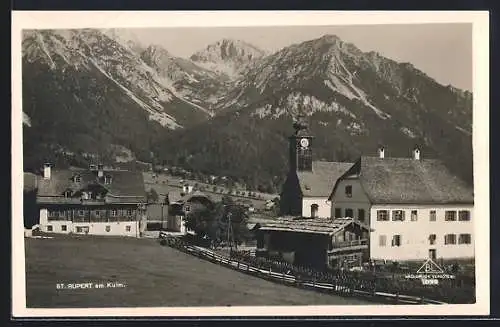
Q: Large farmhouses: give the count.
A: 2